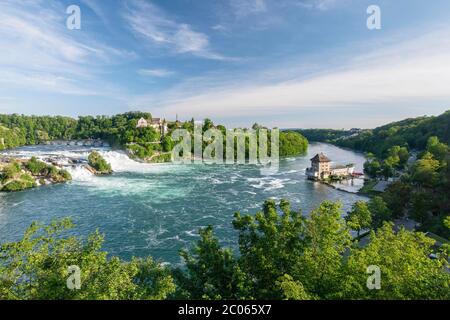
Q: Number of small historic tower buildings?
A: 1